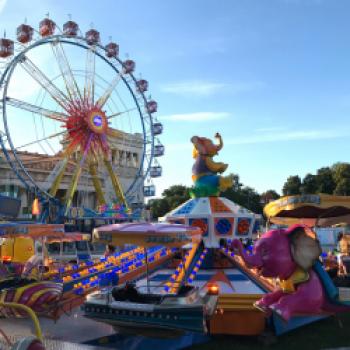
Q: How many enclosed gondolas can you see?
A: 13